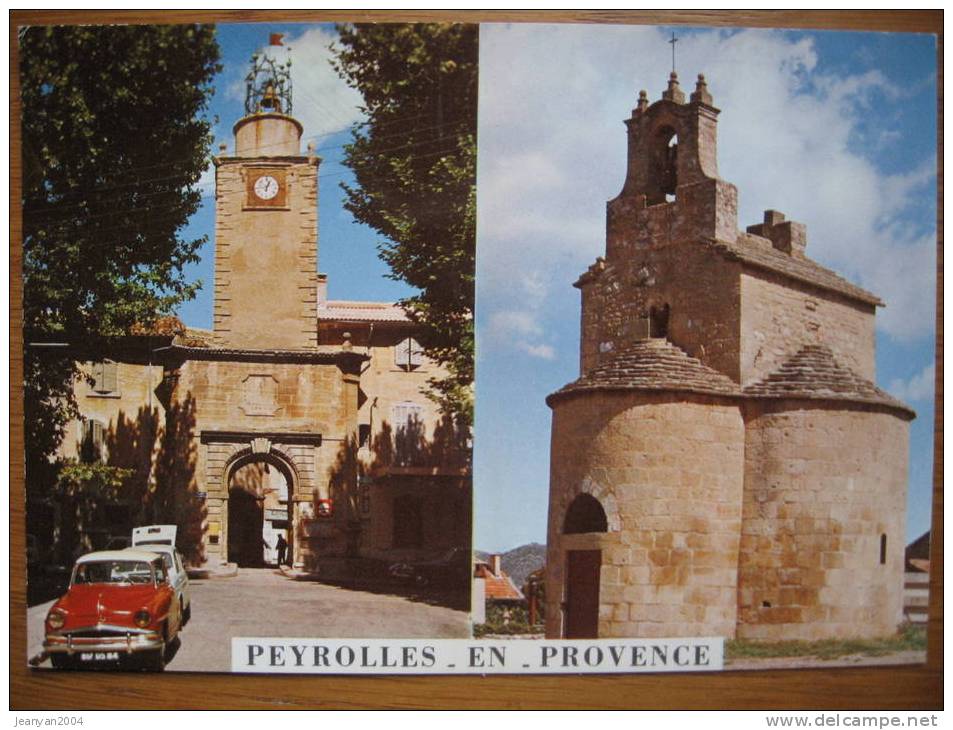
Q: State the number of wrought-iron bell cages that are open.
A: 1